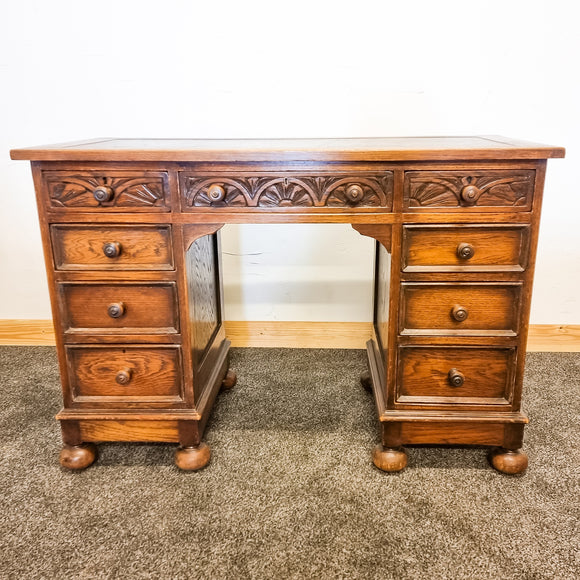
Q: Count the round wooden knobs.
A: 10